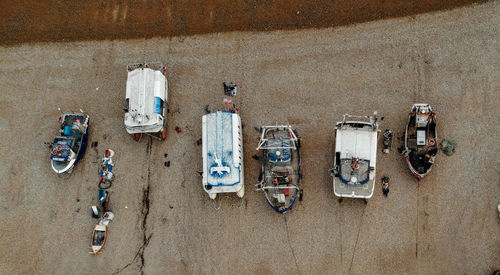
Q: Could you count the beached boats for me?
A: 7